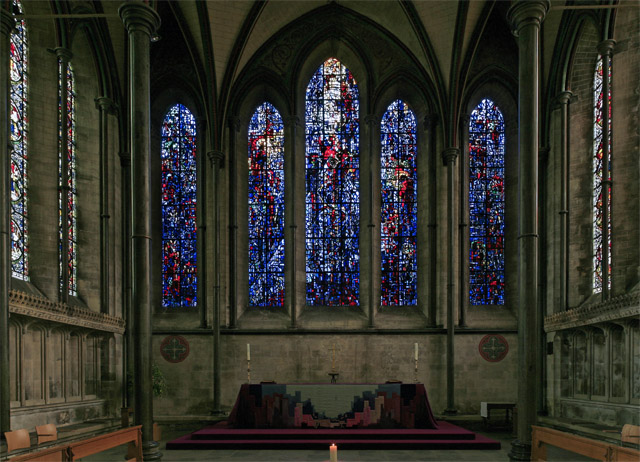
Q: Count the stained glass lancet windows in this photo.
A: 8